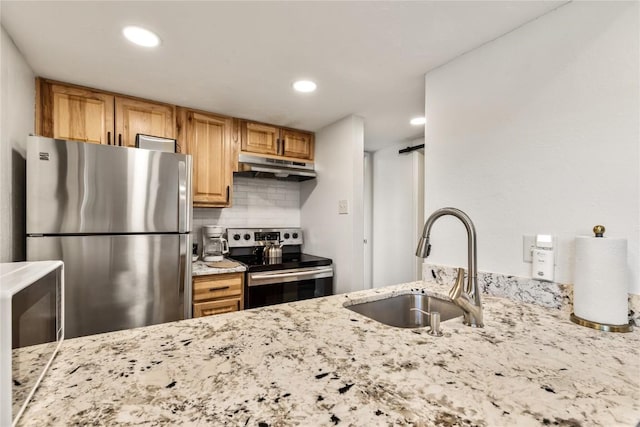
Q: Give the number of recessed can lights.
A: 3